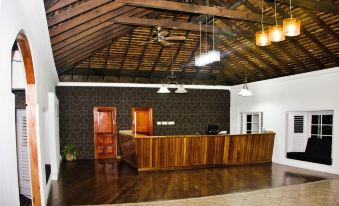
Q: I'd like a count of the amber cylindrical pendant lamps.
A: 3